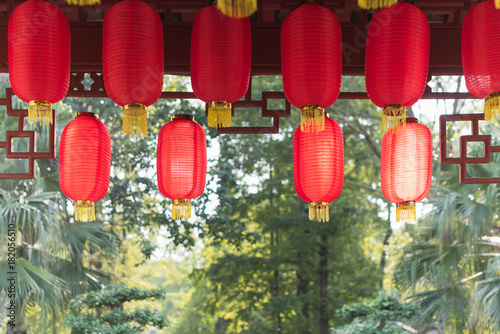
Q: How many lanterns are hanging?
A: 10